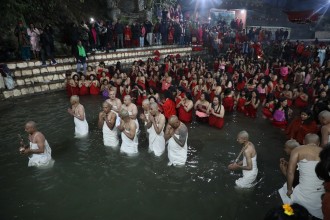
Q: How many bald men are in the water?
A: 13